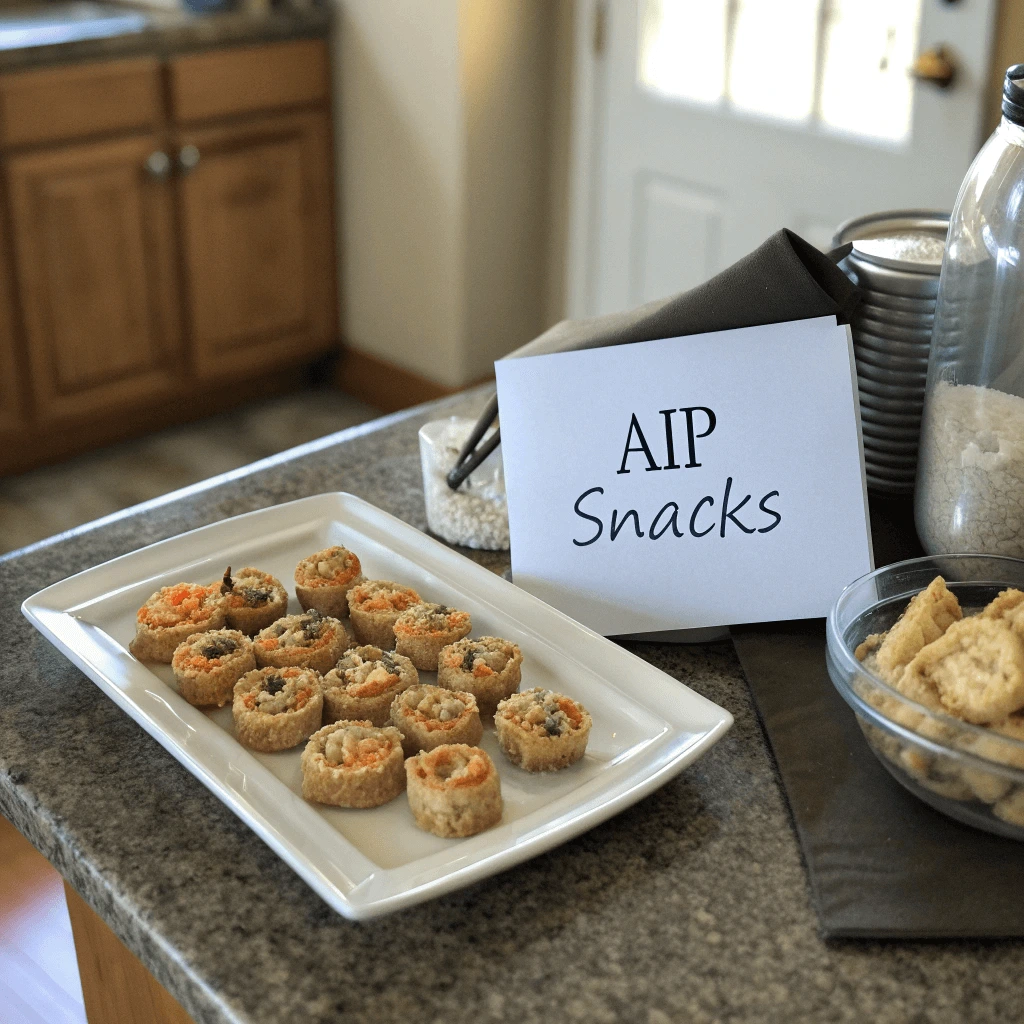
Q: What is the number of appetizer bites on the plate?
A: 14